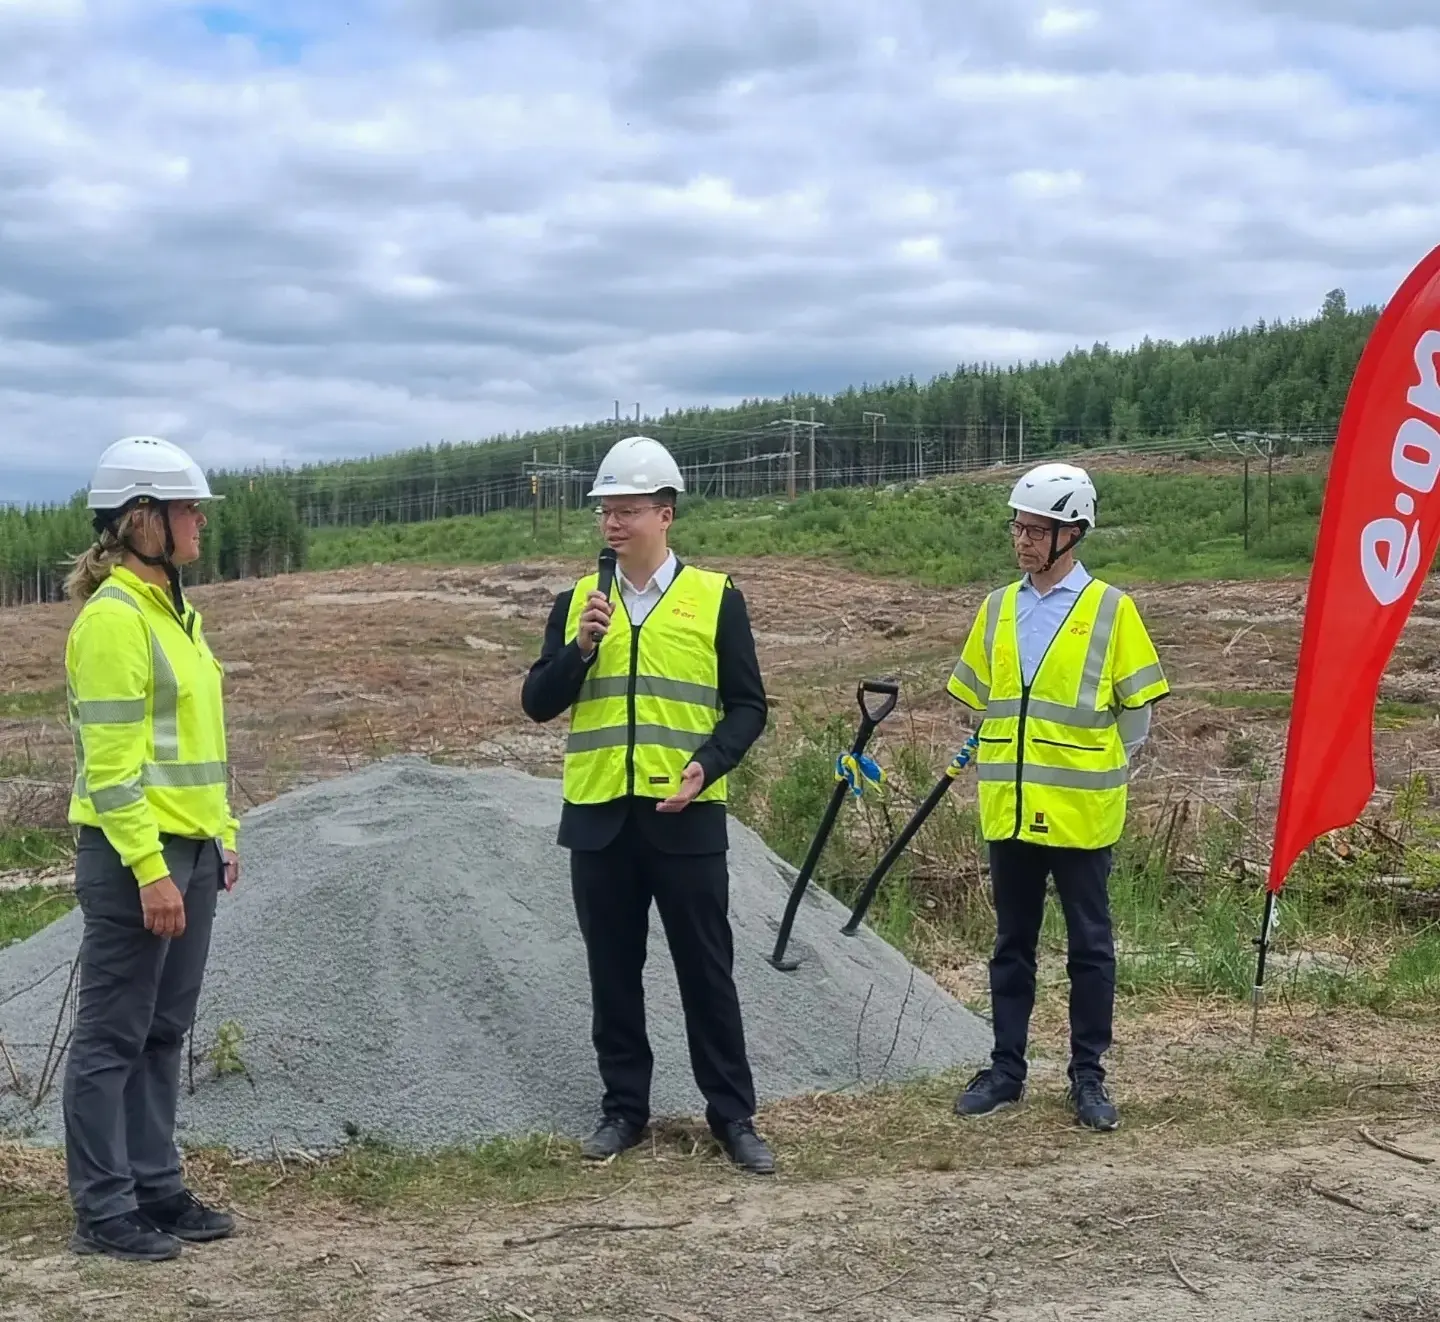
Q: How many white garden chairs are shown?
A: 0